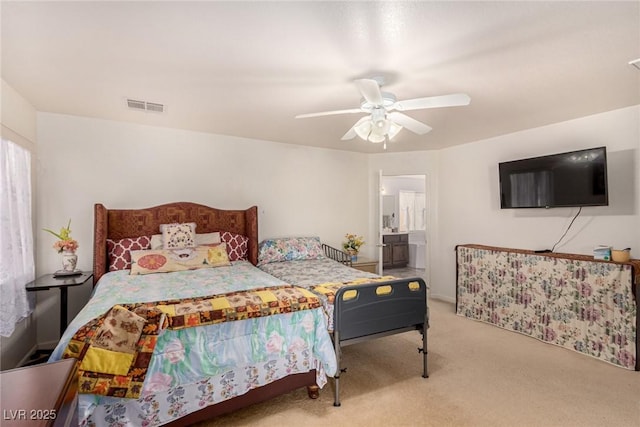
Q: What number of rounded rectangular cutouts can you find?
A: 3